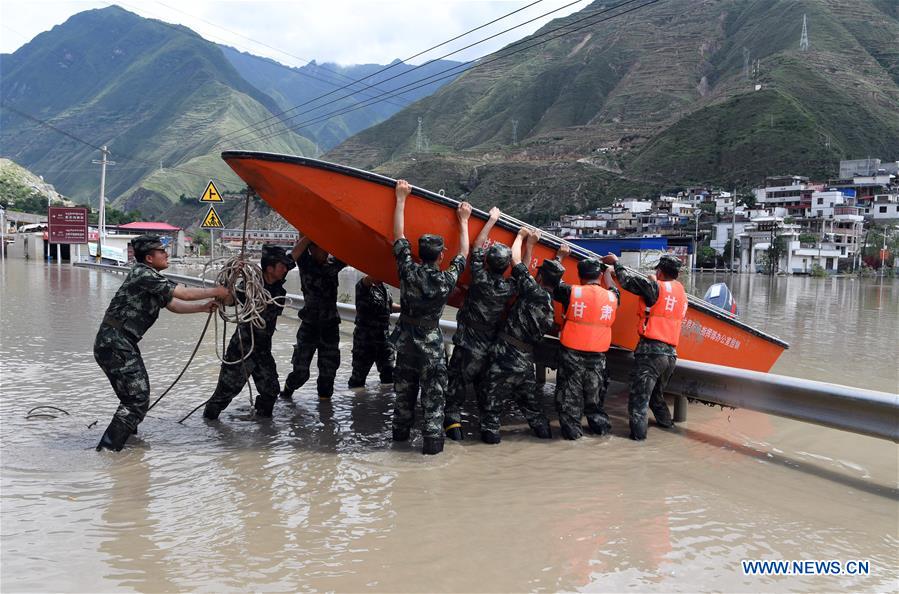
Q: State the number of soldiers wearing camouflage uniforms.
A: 9